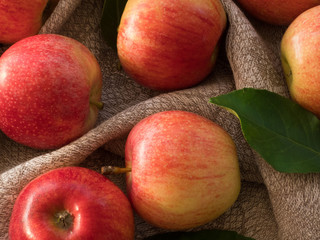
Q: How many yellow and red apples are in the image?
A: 7